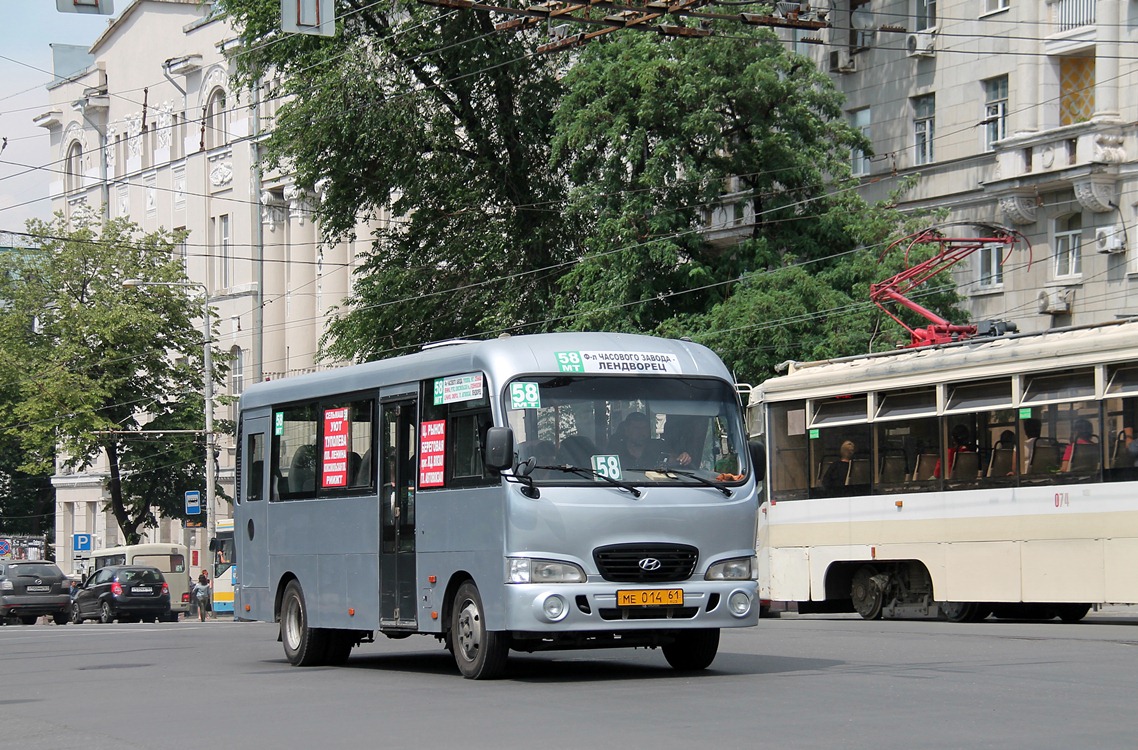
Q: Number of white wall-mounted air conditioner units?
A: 4